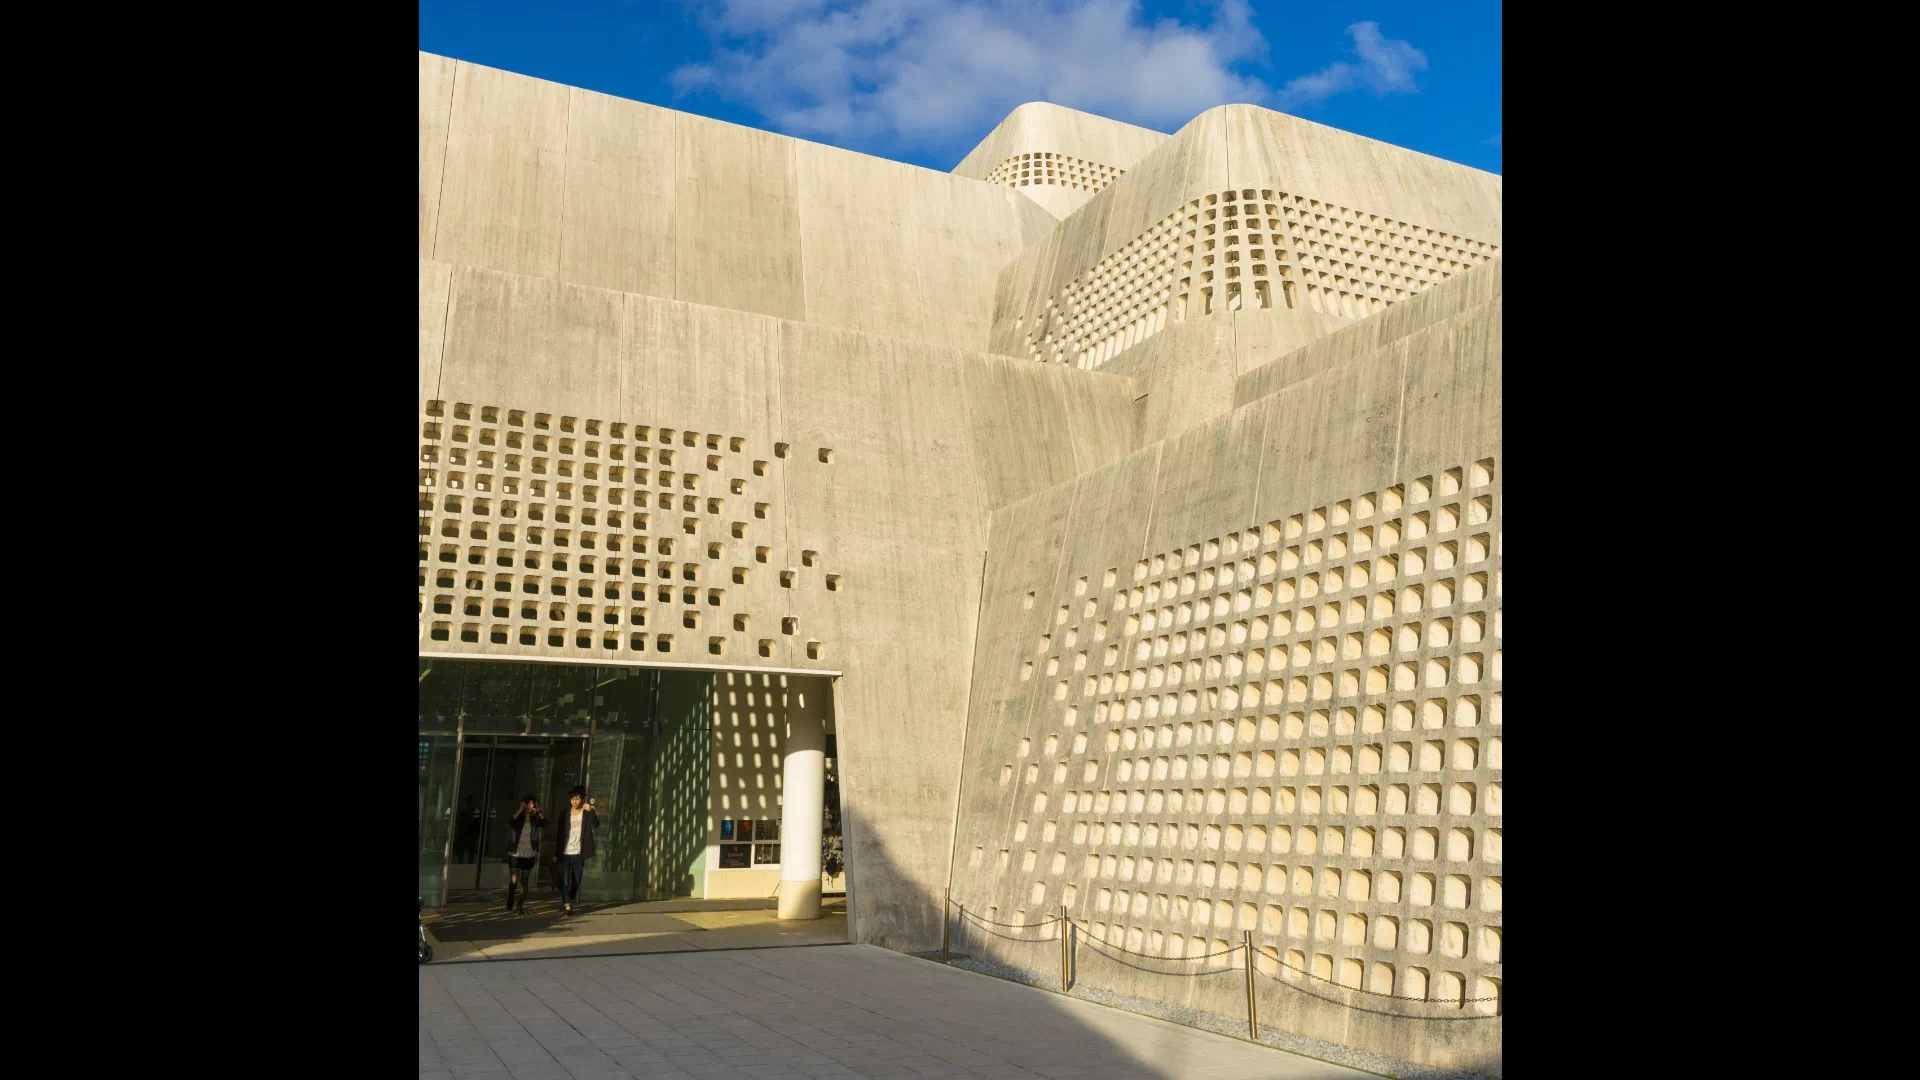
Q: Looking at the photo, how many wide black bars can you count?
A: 2